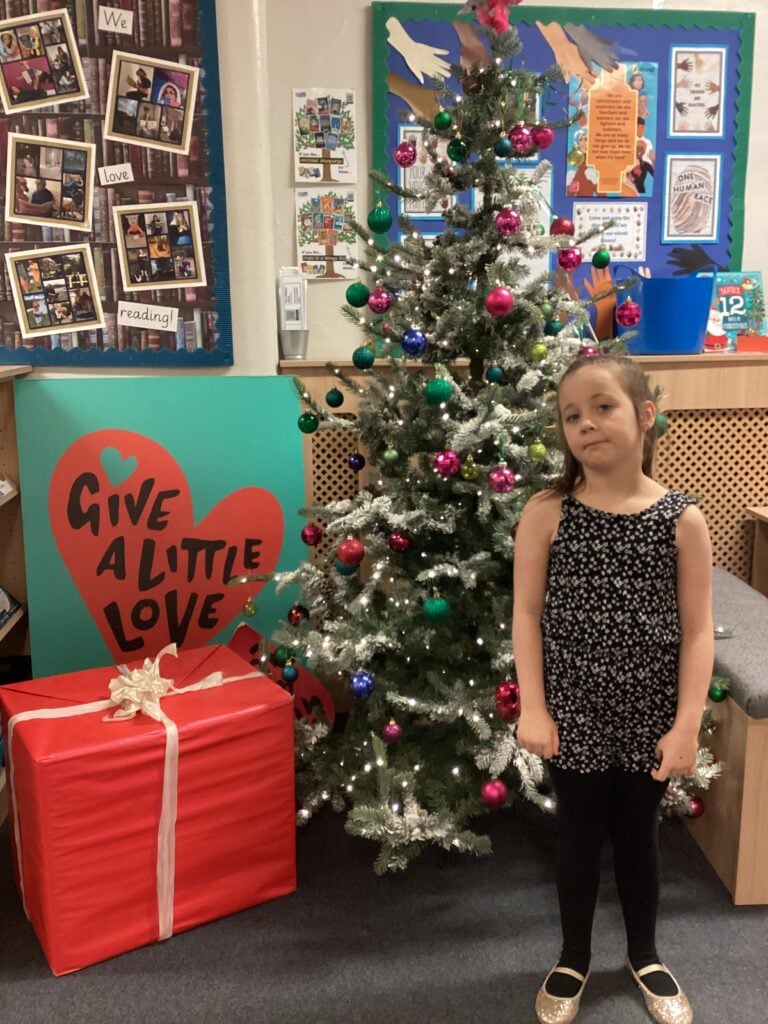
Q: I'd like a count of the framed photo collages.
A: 5